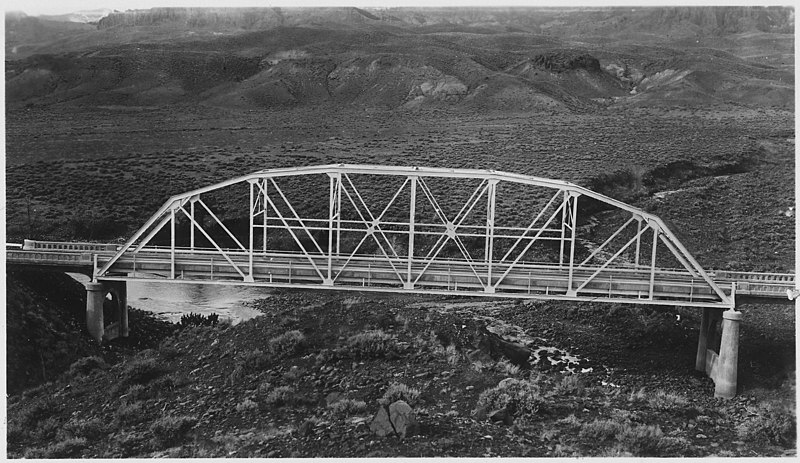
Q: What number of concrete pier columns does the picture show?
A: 4